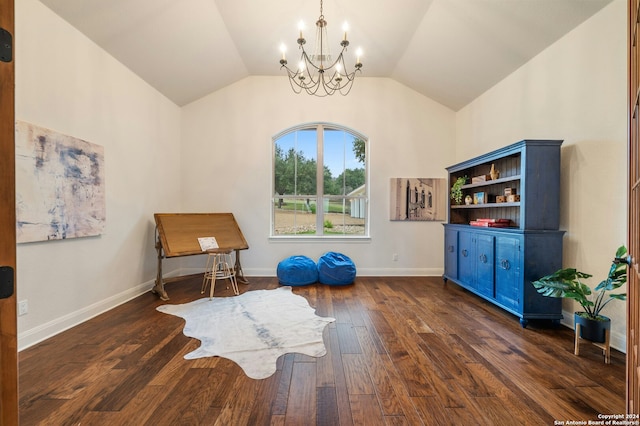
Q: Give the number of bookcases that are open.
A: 1